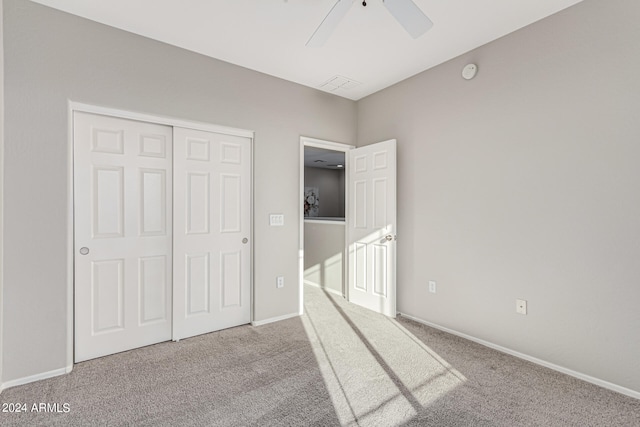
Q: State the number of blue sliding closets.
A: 0